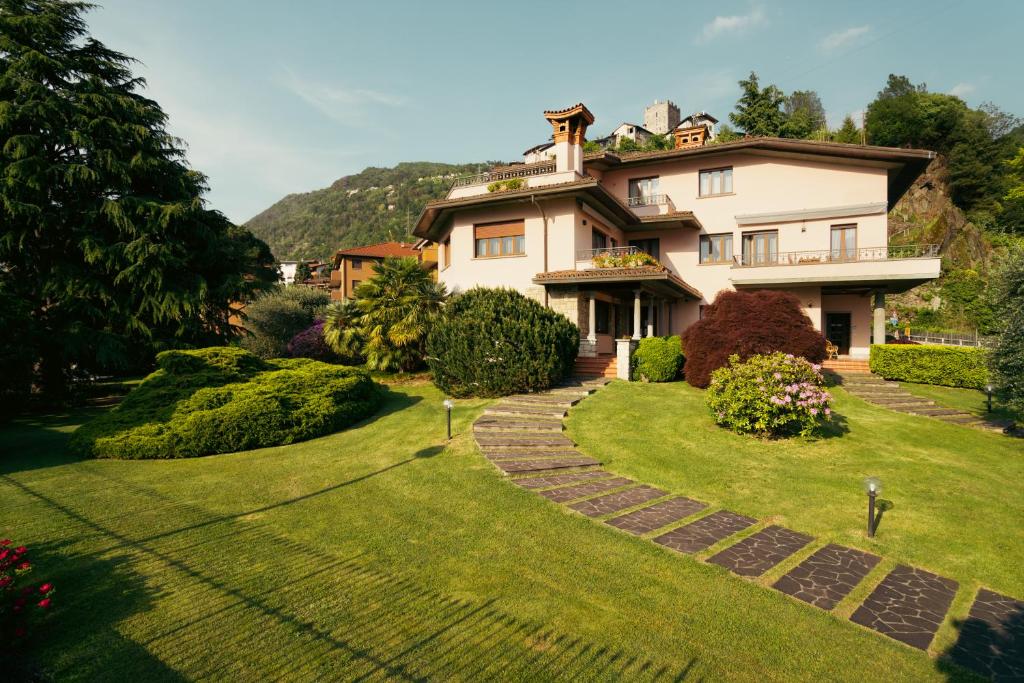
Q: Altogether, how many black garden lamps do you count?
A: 3